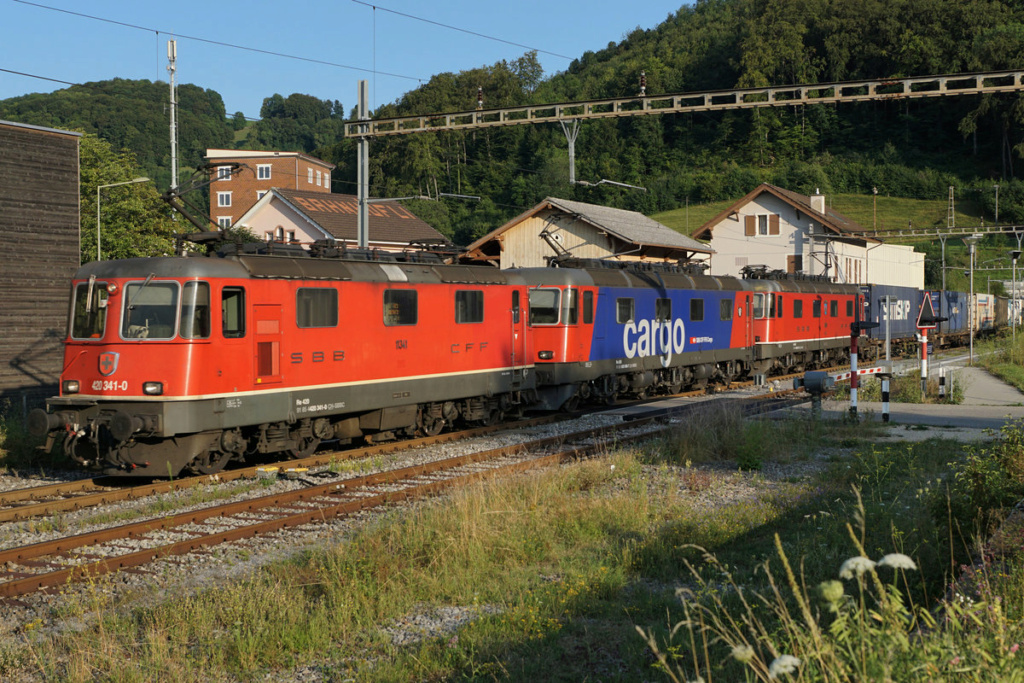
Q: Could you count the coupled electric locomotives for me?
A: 3